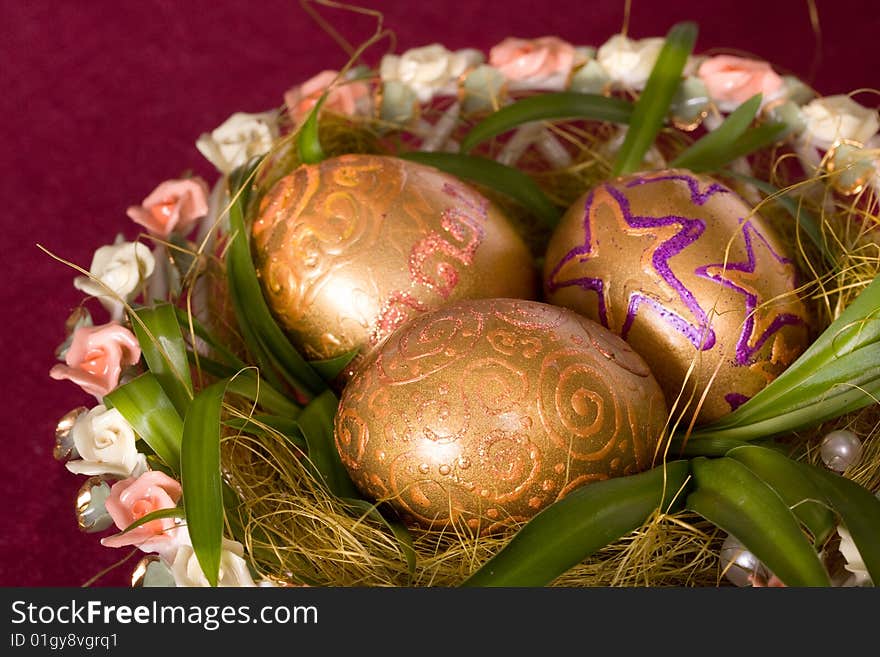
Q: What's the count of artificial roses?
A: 13